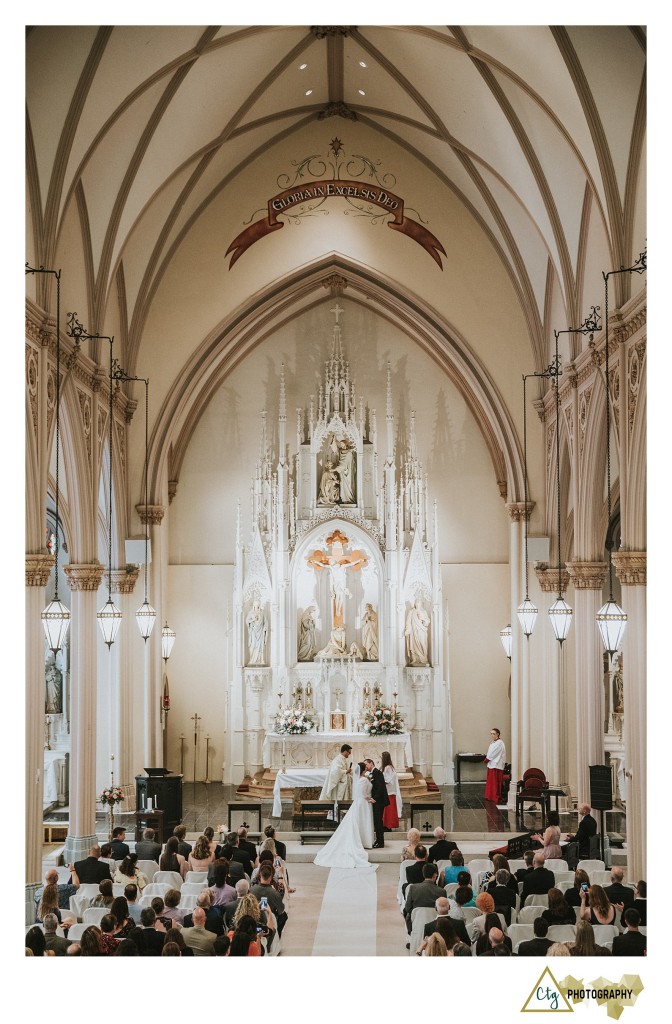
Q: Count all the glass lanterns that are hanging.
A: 8